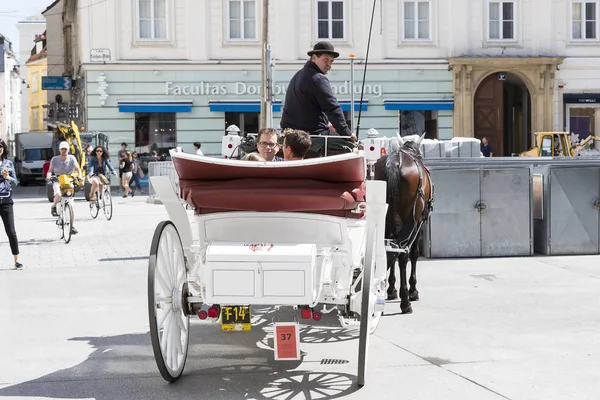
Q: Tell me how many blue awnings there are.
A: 4